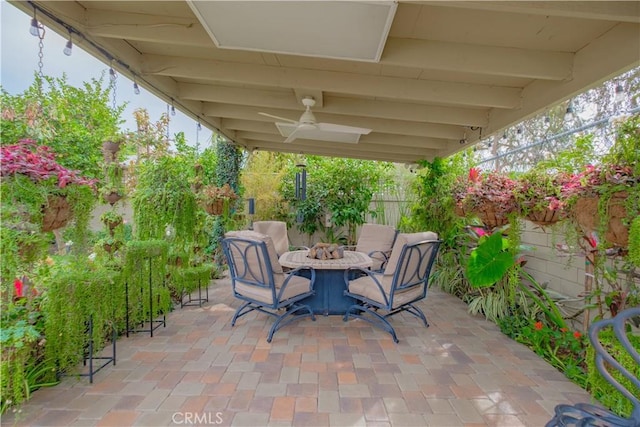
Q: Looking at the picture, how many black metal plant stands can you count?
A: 3